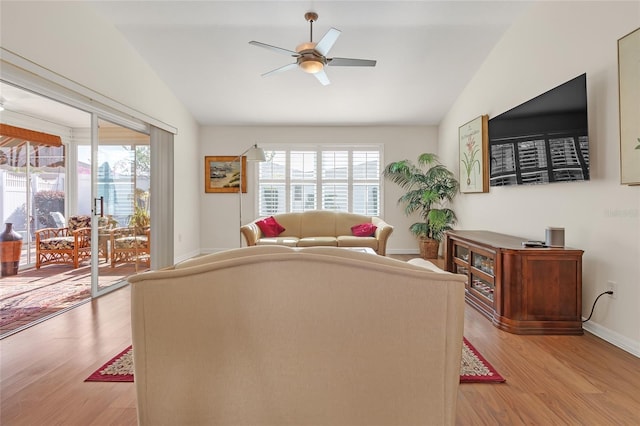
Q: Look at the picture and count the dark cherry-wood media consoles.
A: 1